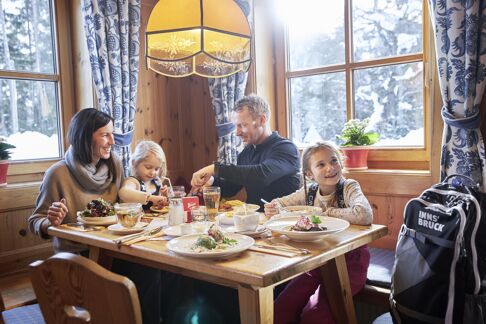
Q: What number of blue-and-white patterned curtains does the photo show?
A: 3